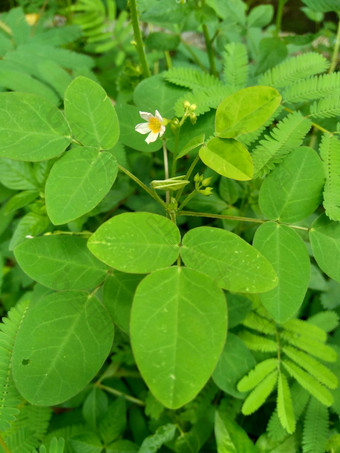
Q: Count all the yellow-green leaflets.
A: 2